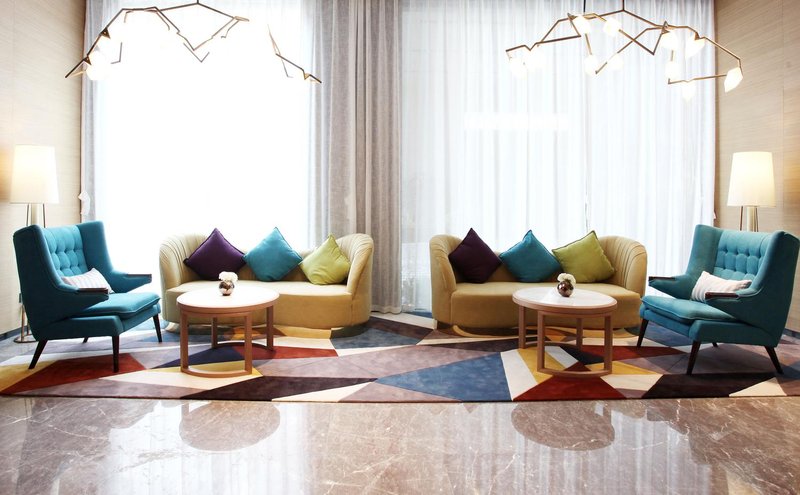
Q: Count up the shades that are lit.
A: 2